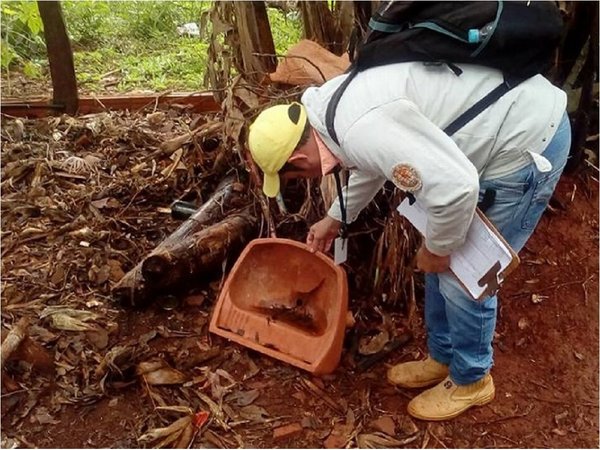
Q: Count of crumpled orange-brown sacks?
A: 1